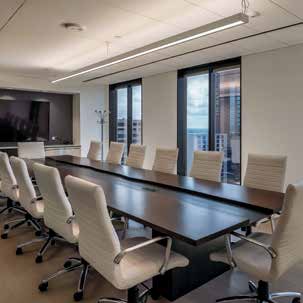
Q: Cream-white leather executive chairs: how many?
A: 12